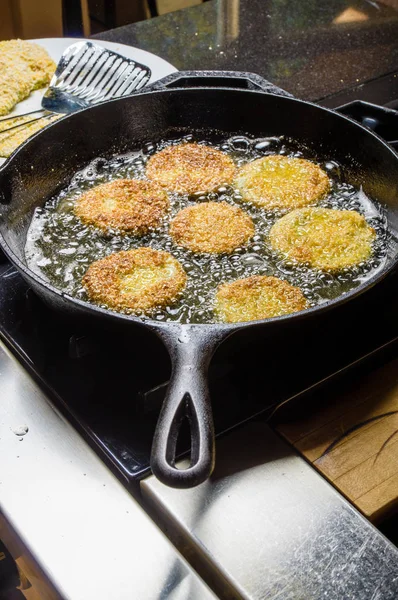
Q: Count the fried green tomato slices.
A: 7